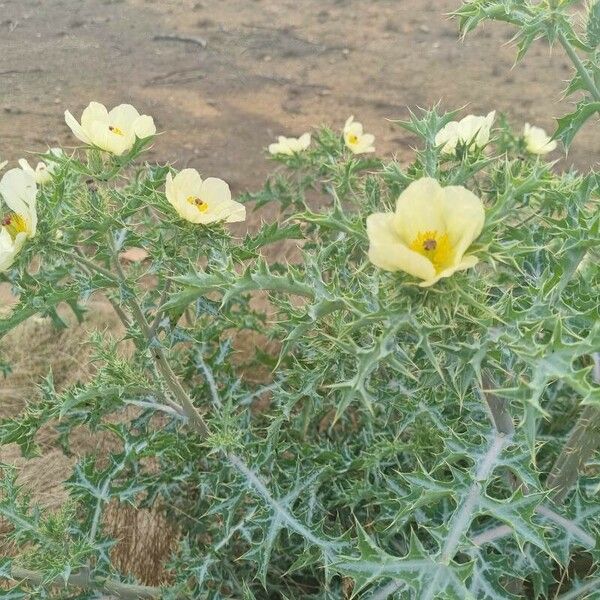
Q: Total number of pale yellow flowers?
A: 9